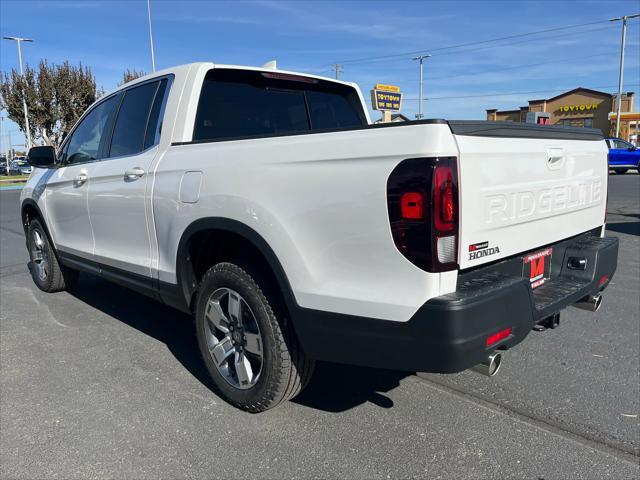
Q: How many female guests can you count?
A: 0